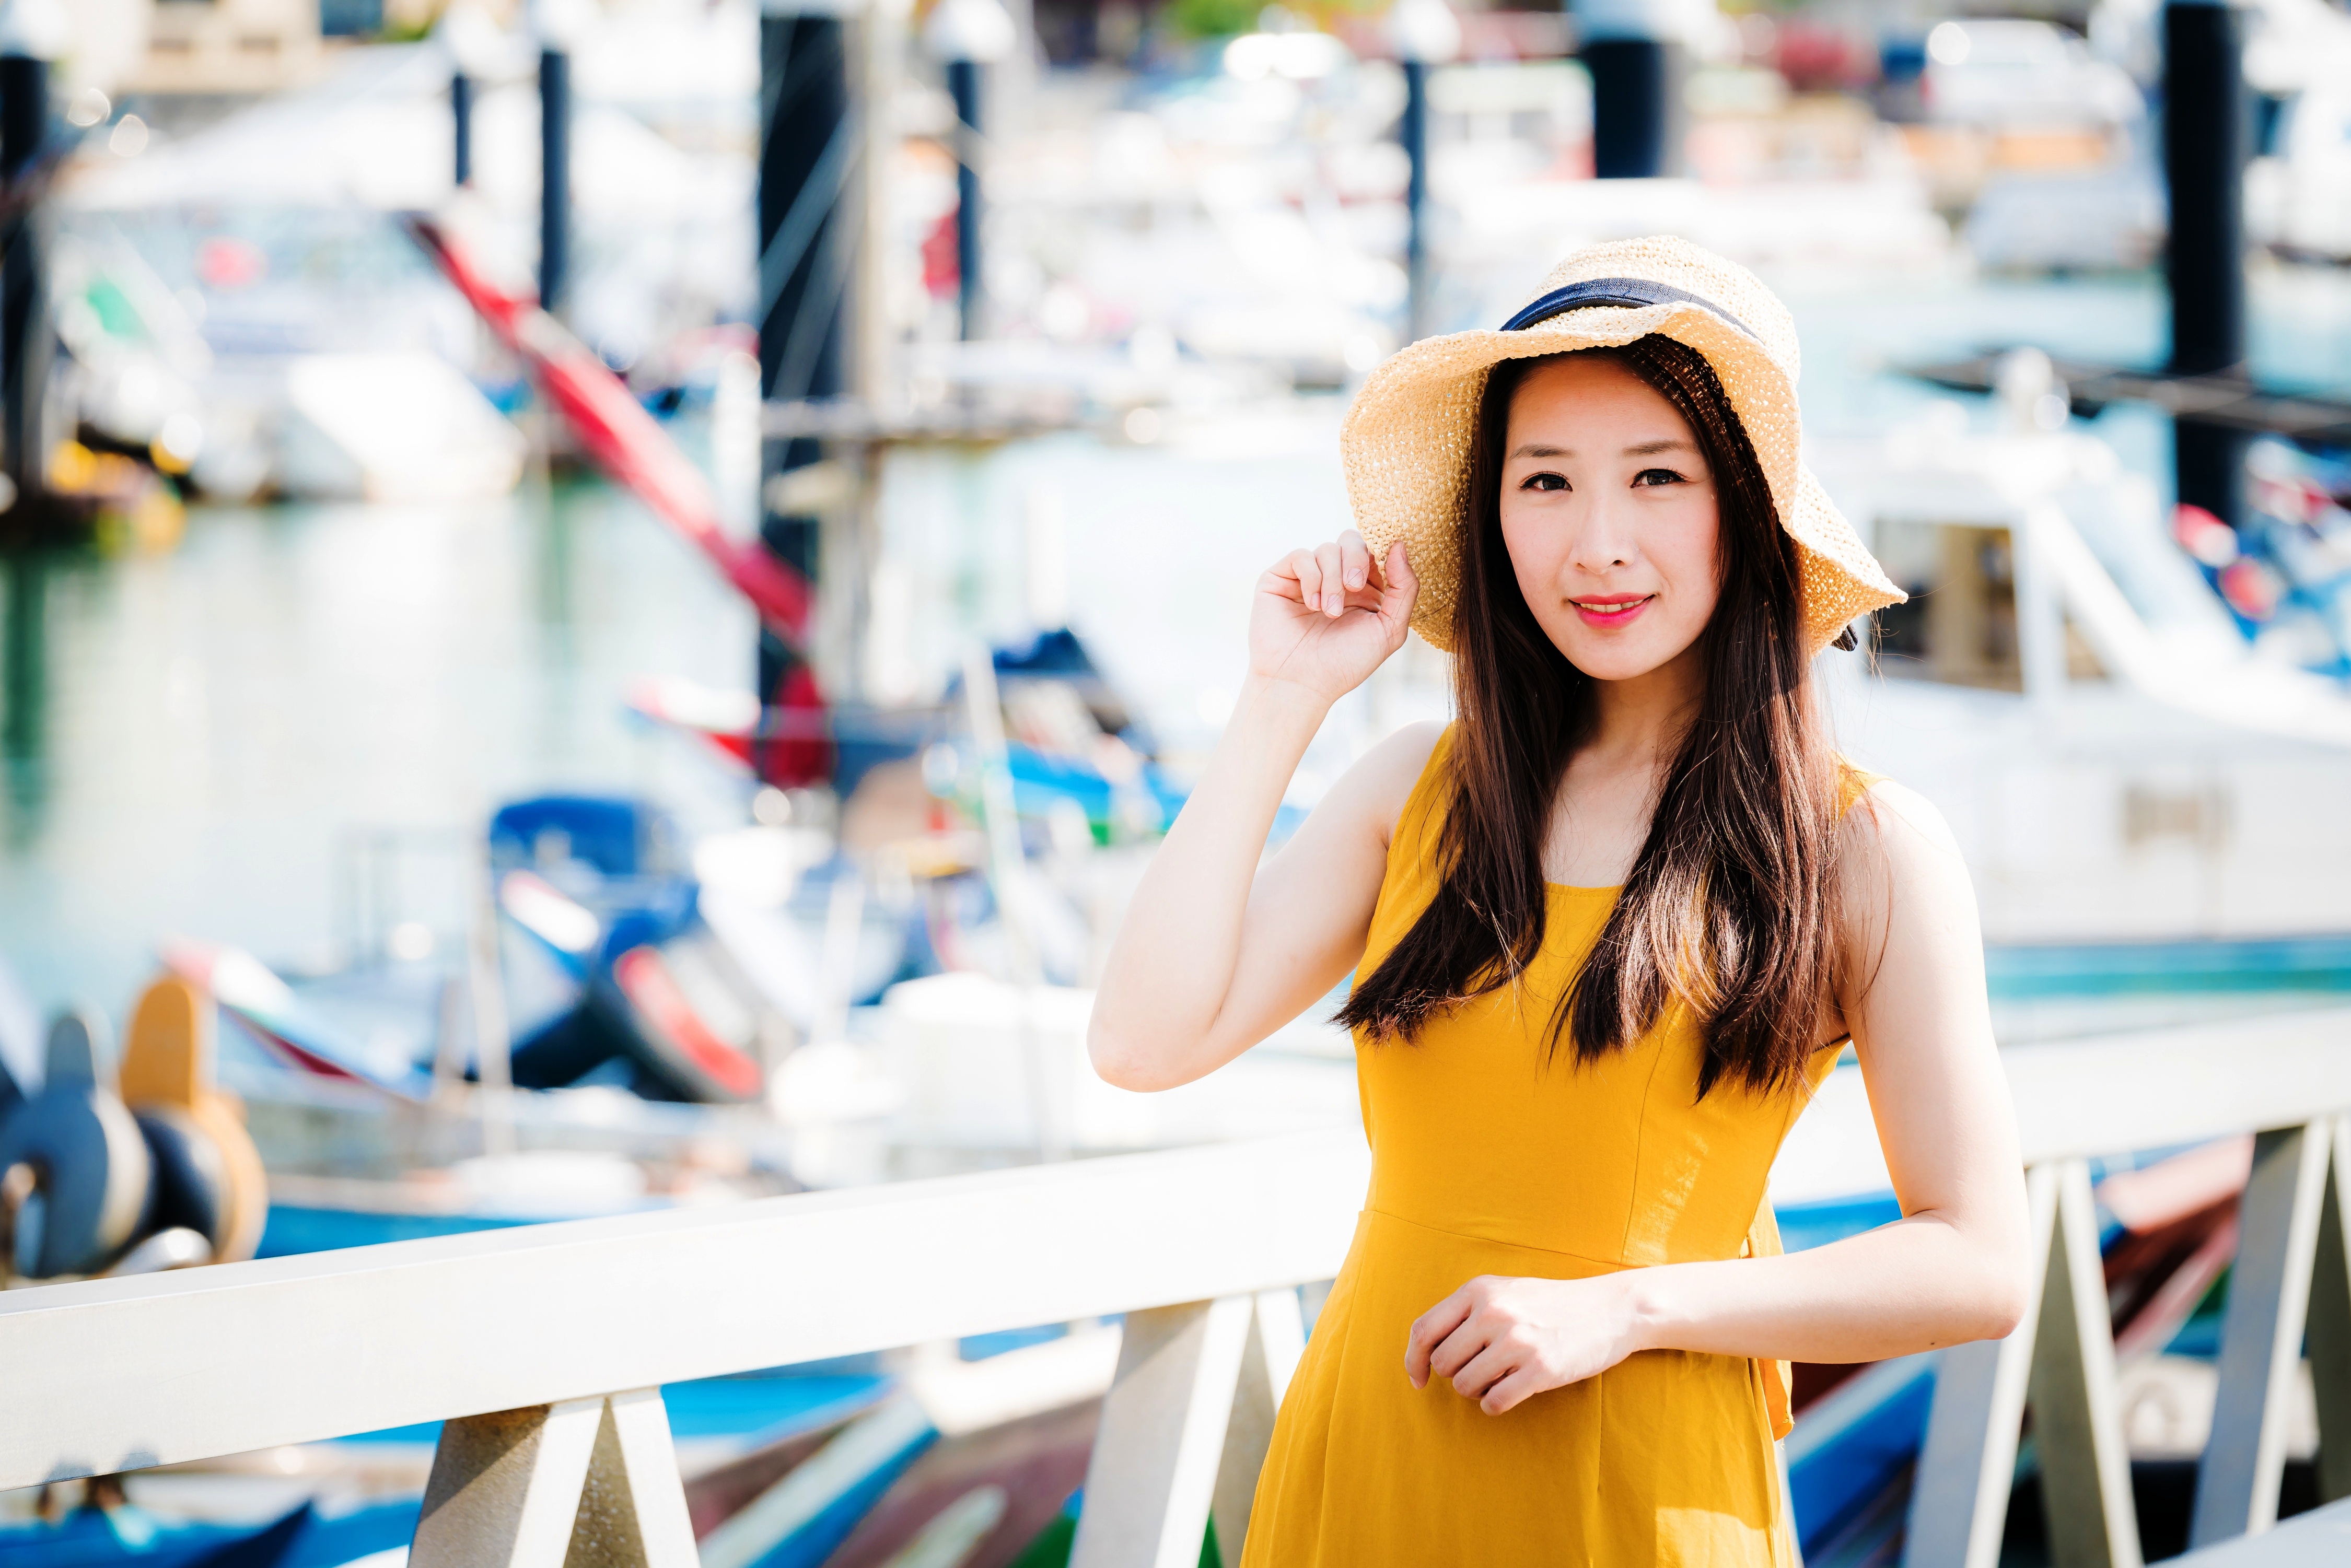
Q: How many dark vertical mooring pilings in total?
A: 8